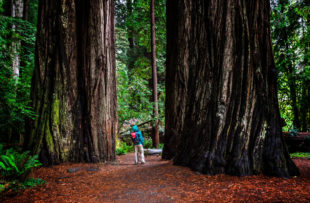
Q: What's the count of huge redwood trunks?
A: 2